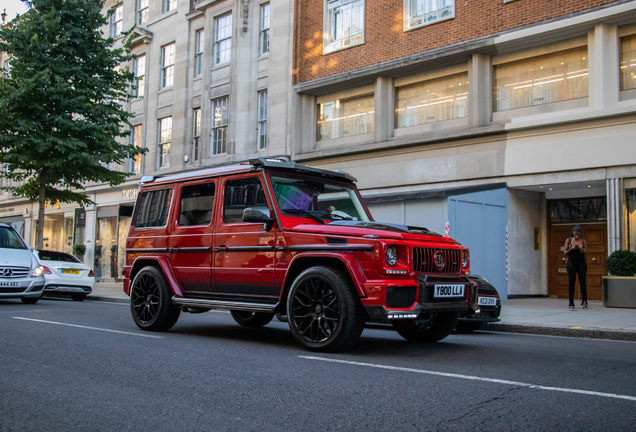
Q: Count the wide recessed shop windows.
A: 4